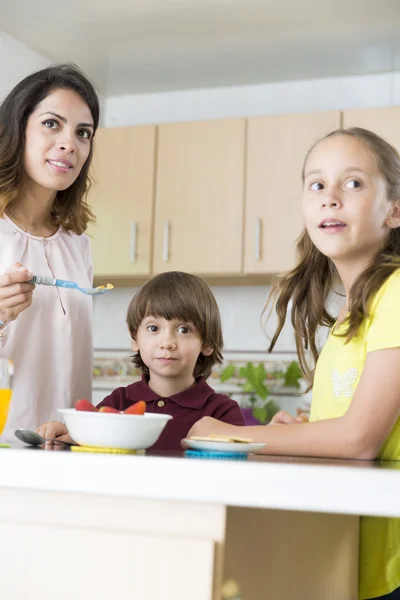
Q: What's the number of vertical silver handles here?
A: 3